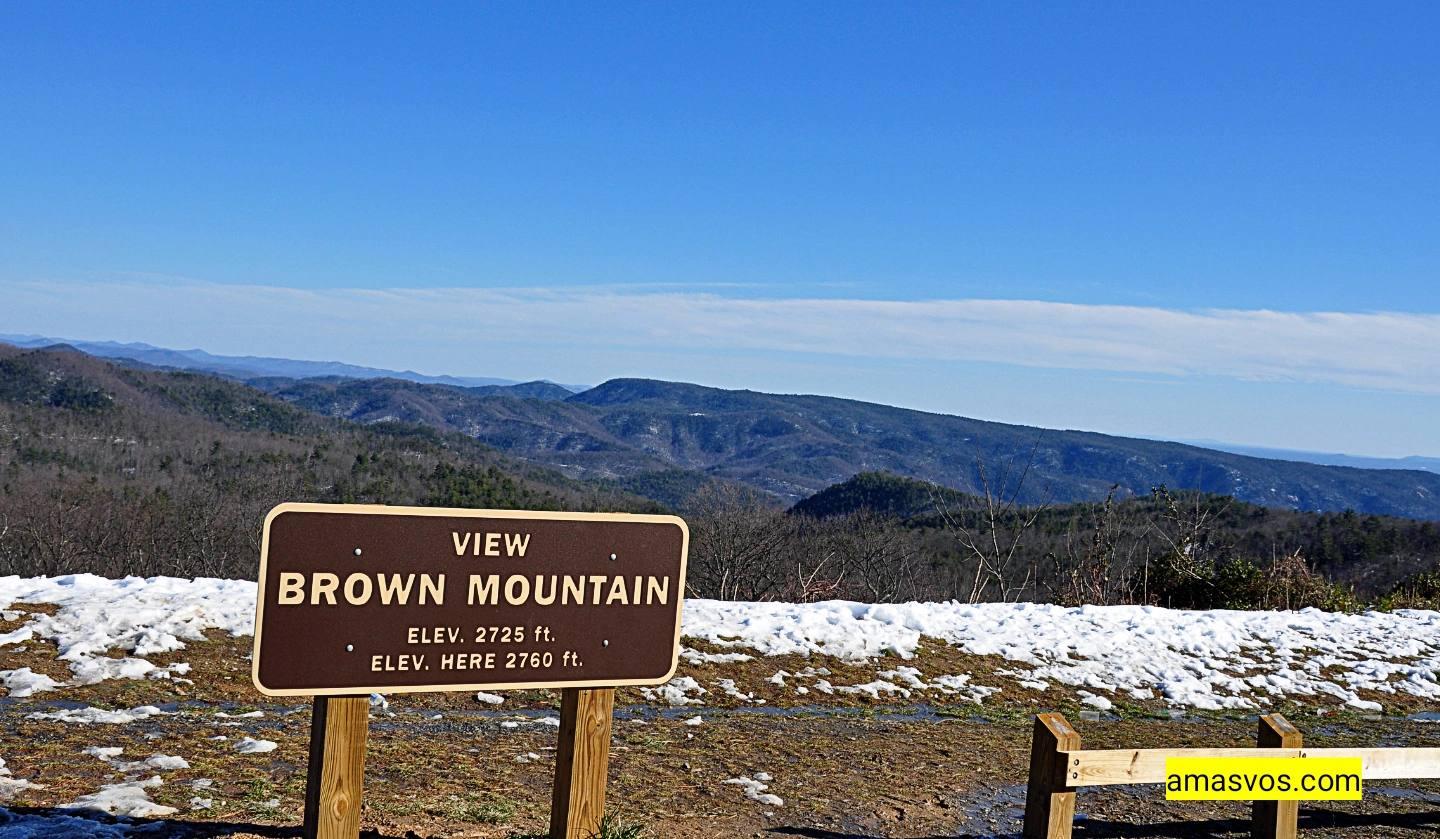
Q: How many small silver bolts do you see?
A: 4